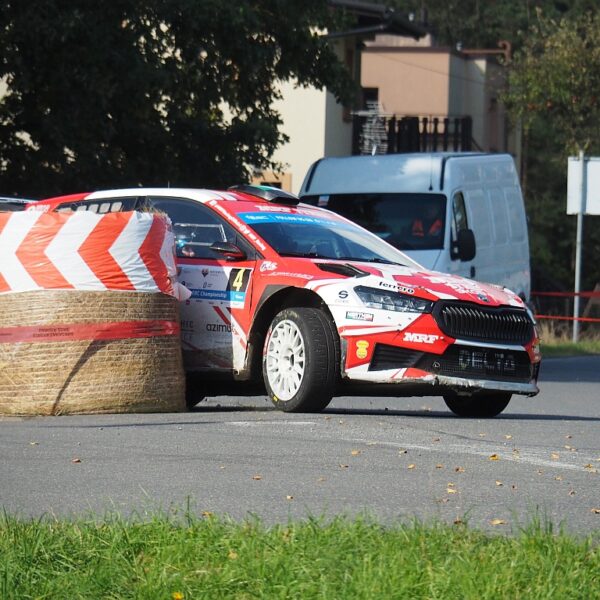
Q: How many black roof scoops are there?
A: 1